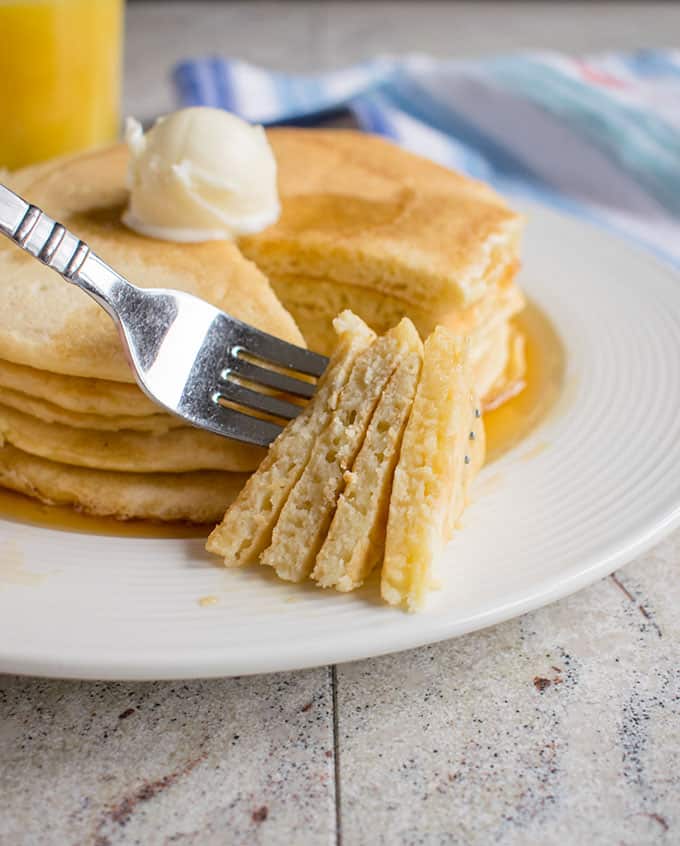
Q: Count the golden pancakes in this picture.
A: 5